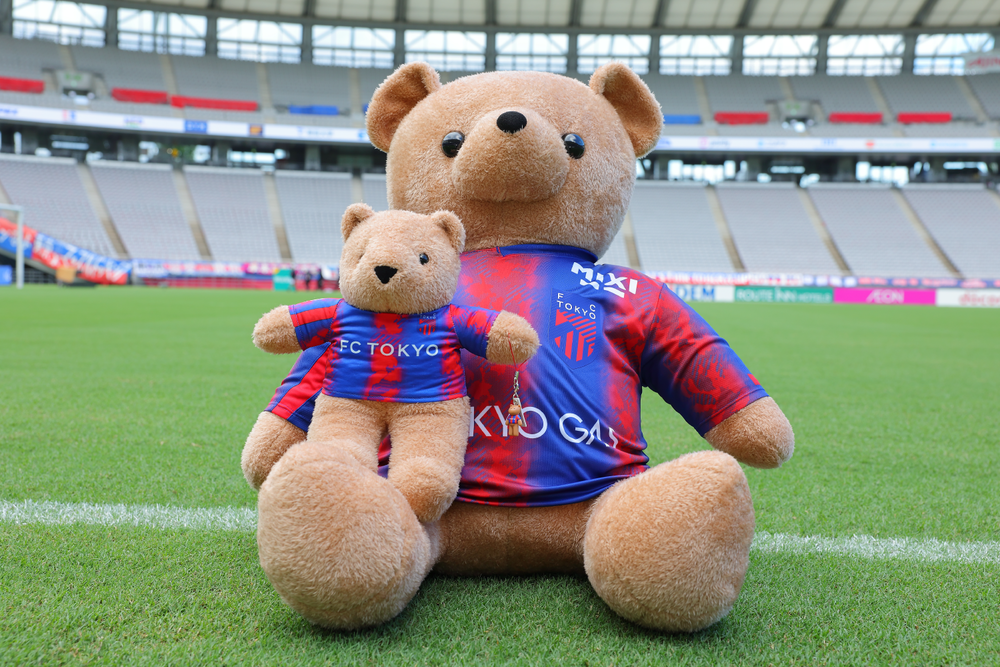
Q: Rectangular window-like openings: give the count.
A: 11